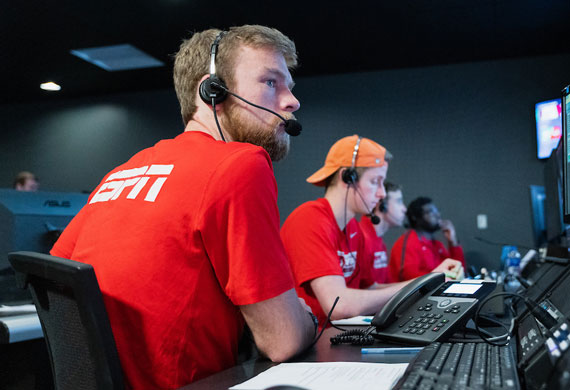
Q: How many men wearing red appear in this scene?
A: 4